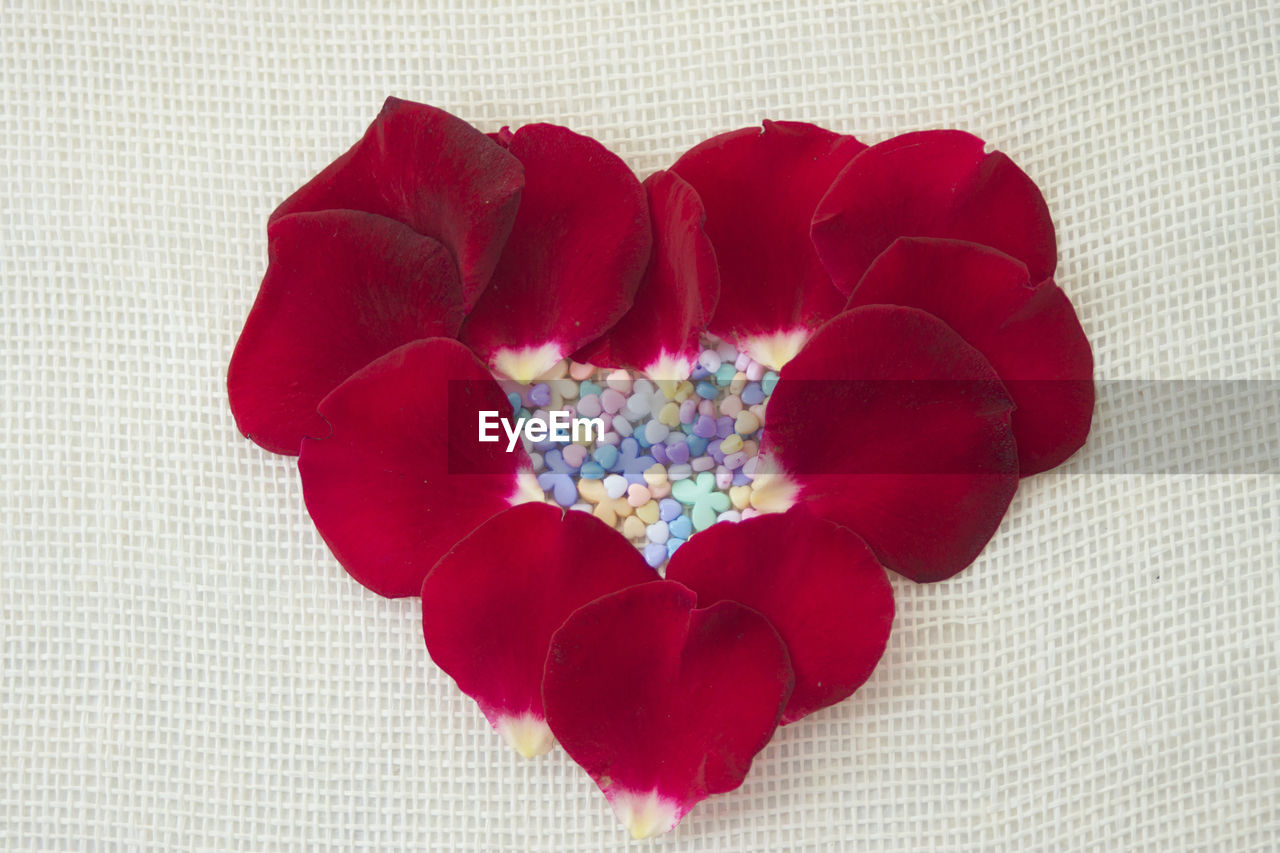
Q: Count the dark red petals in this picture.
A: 12